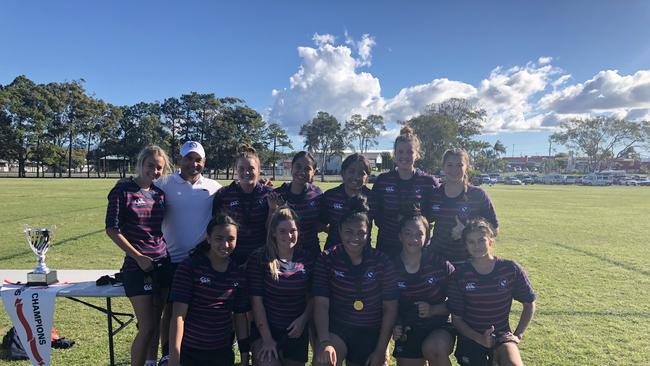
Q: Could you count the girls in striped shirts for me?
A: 11